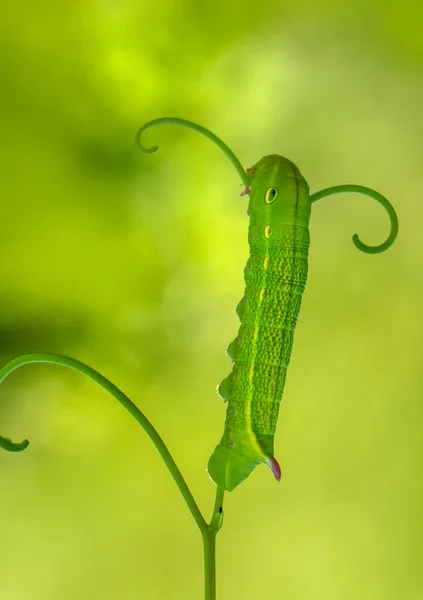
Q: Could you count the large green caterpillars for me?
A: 1